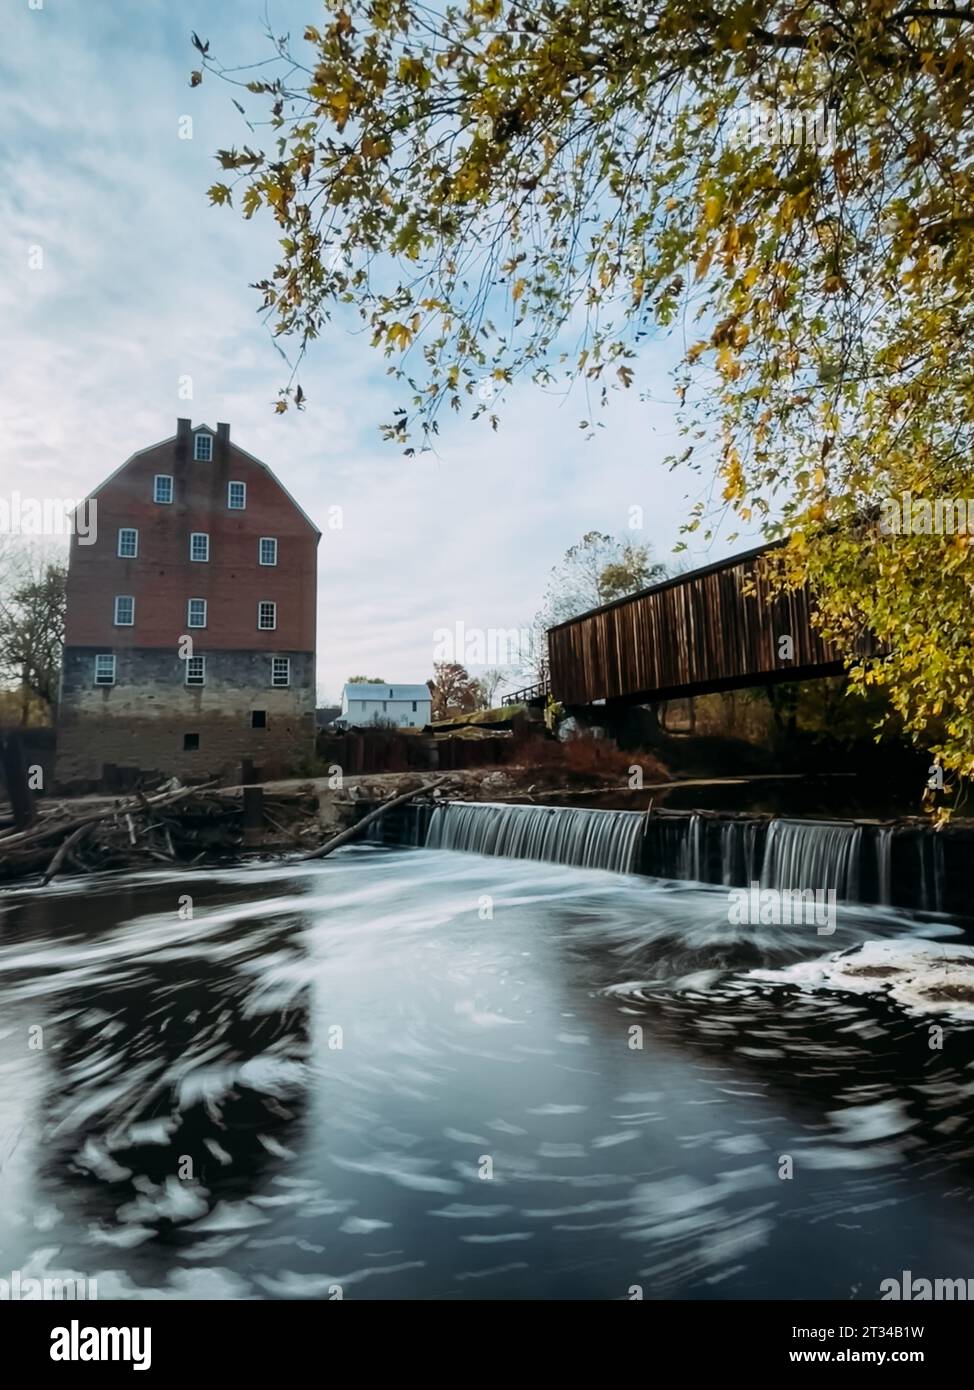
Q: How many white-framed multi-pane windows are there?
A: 12